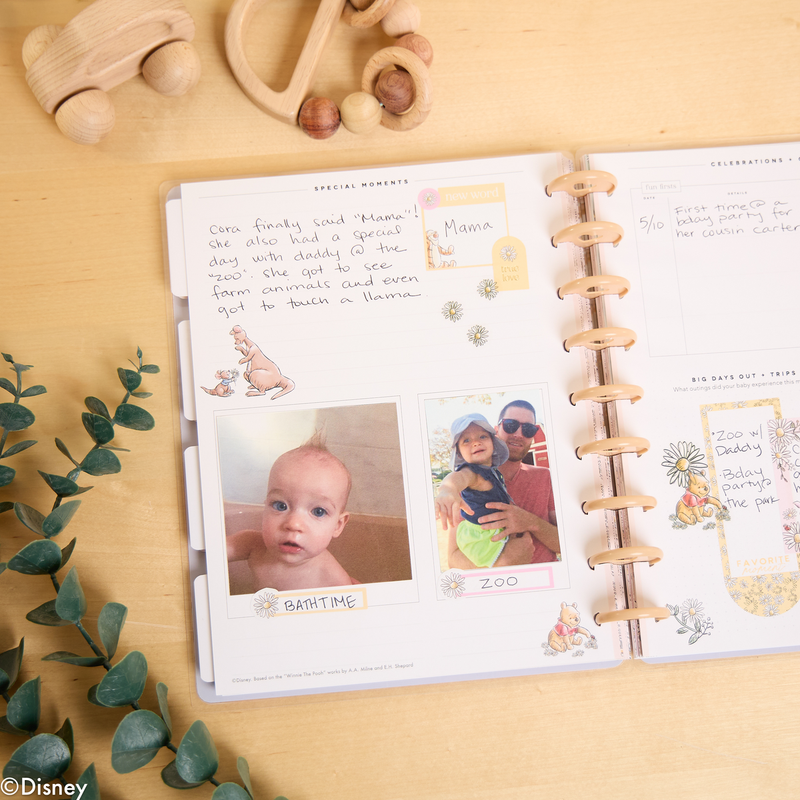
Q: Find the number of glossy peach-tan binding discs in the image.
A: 9